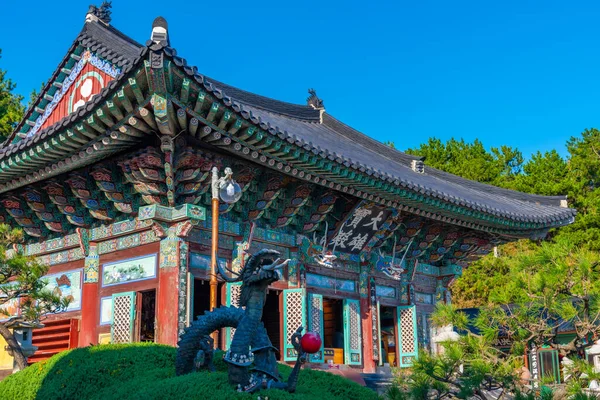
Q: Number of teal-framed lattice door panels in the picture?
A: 6